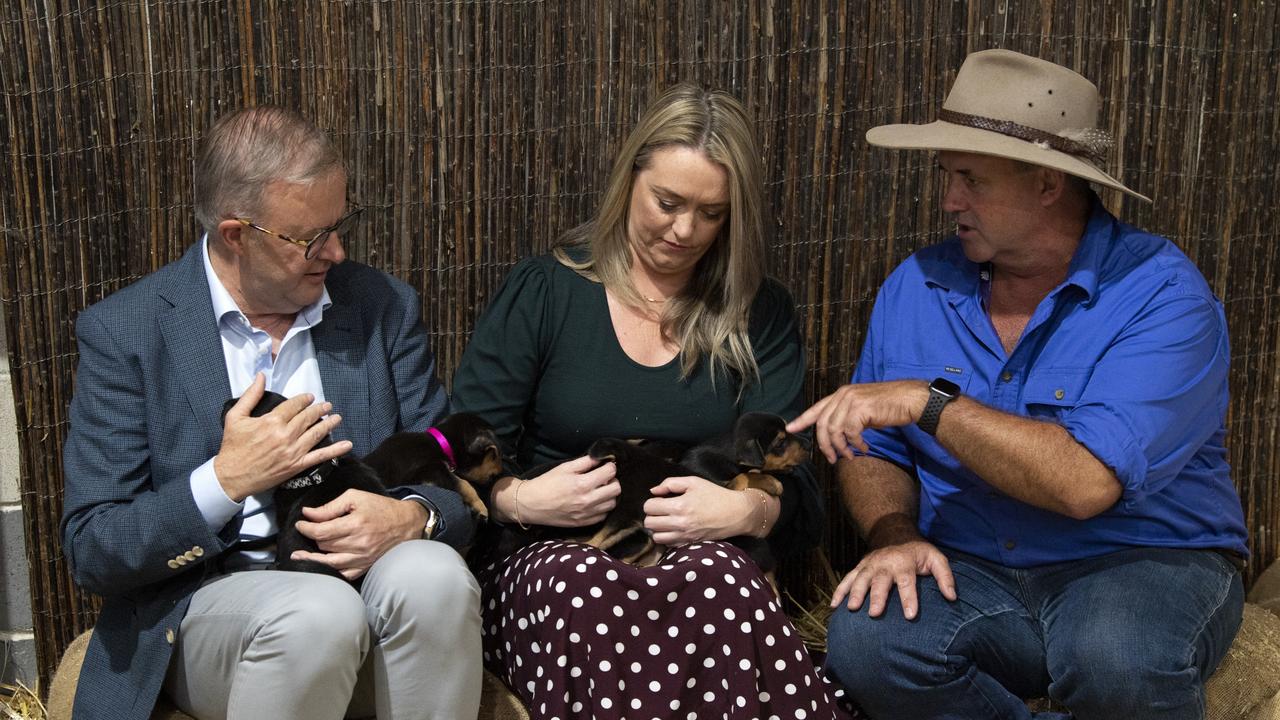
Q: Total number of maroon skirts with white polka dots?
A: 1